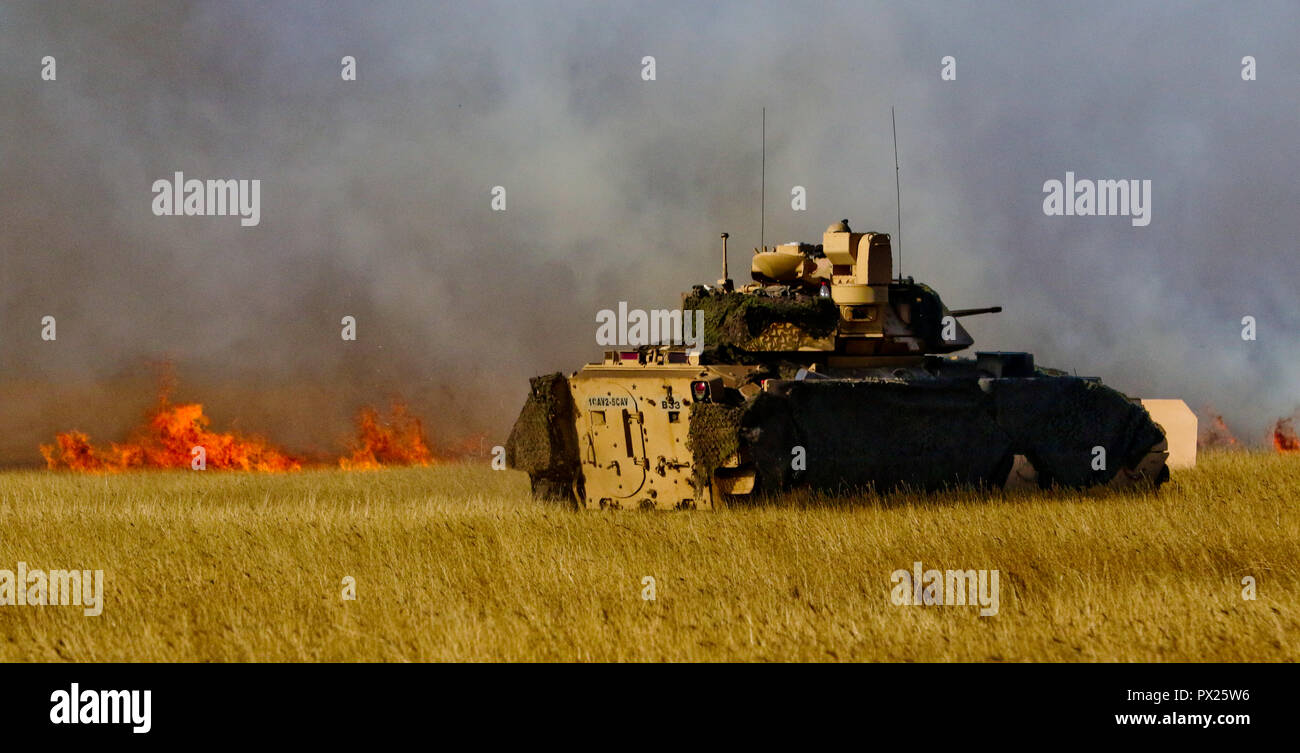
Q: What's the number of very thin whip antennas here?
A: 2